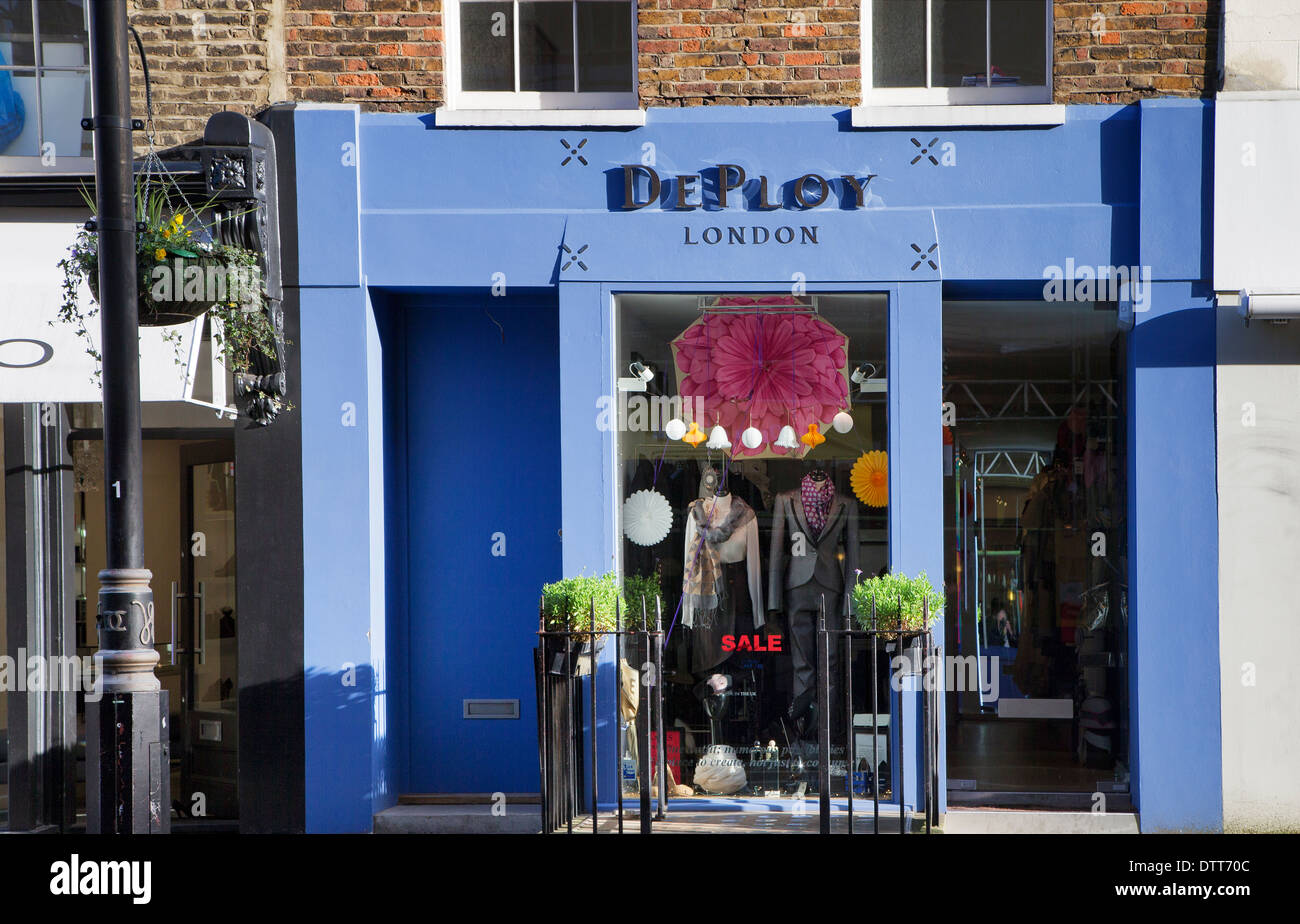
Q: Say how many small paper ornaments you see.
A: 7